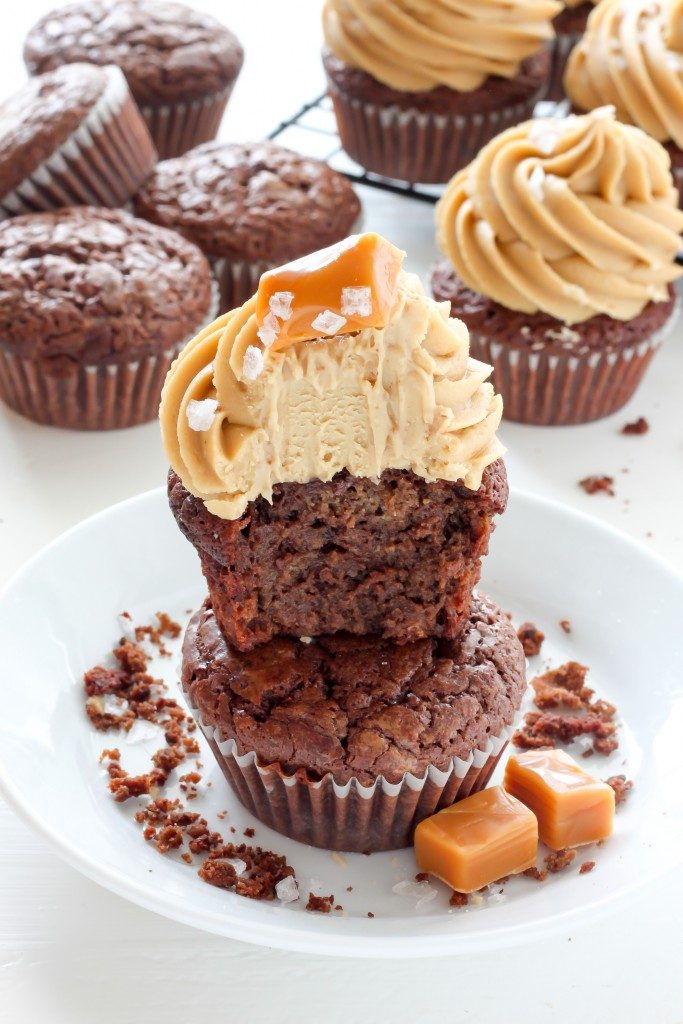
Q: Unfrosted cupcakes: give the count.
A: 5